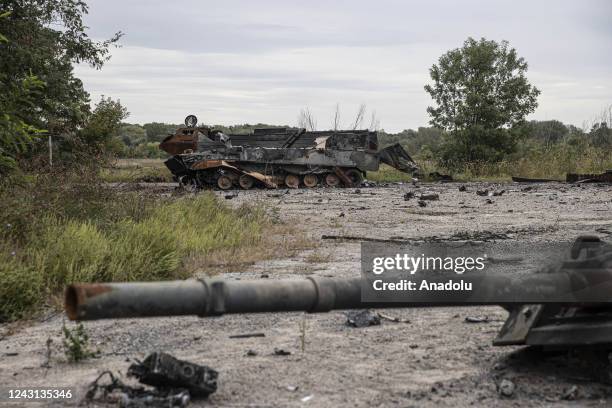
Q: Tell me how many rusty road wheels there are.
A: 5